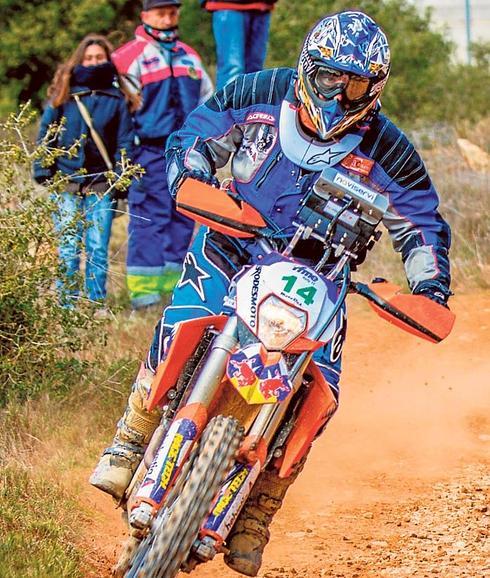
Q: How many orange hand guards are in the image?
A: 2